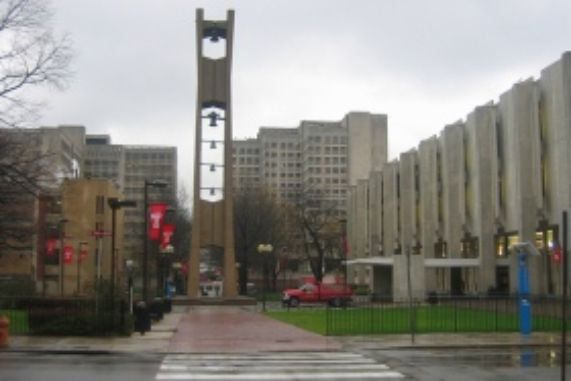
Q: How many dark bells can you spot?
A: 5